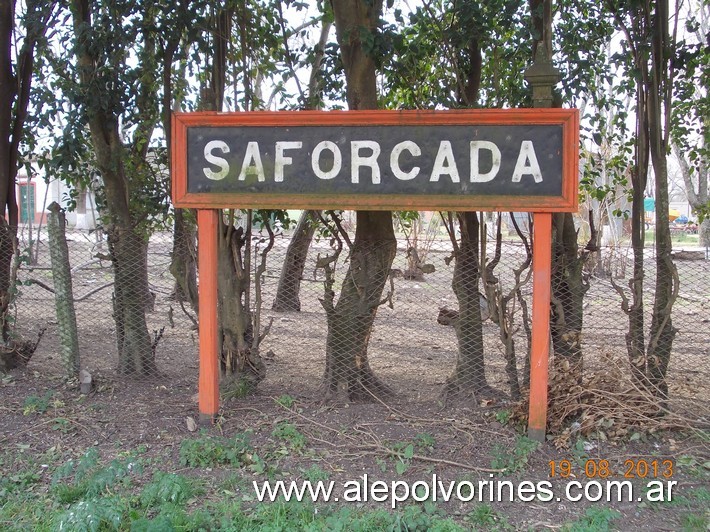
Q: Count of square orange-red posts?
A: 2